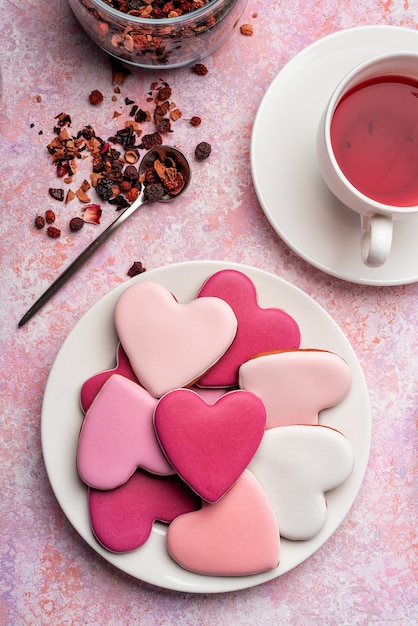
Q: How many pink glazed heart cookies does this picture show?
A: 8